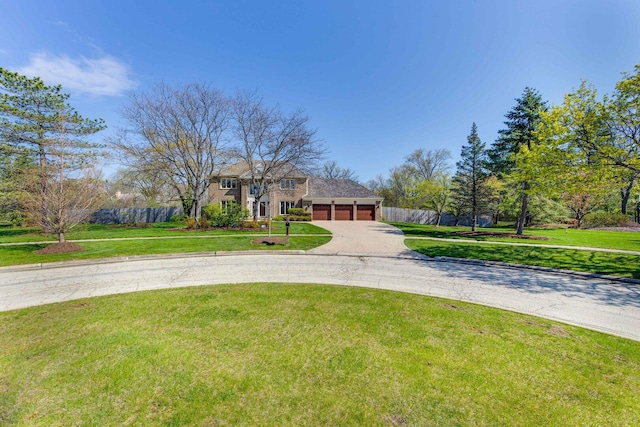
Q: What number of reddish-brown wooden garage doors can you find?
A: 3